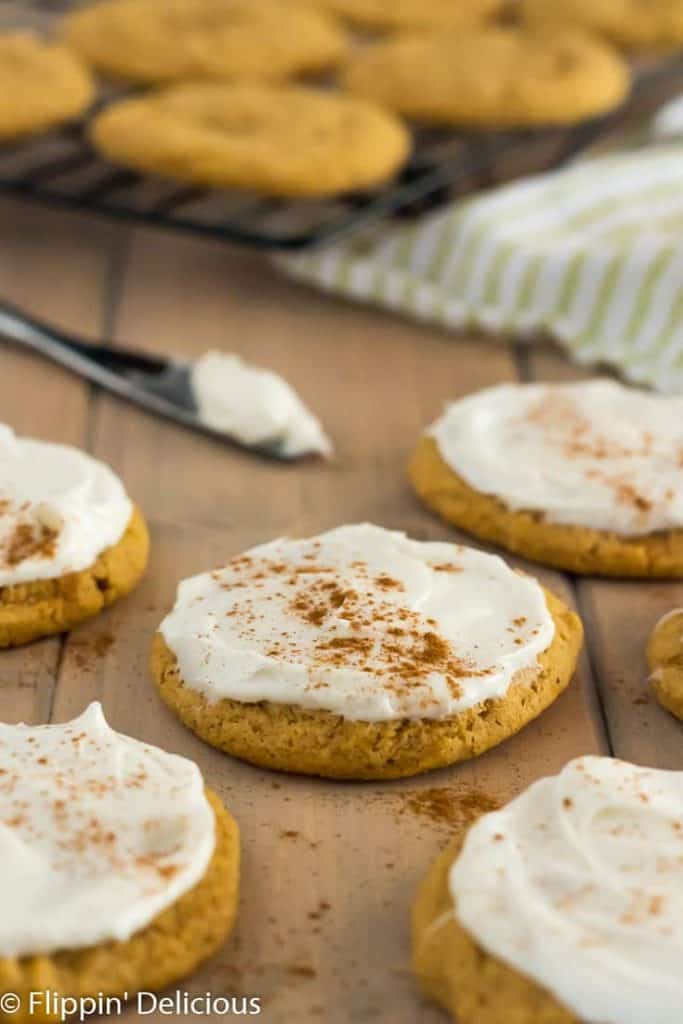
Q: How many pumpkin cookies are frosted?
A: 5